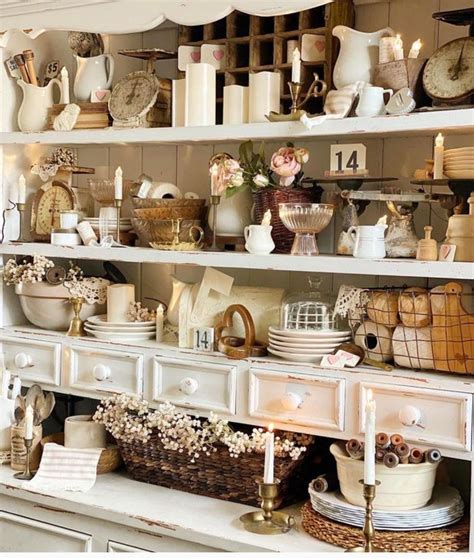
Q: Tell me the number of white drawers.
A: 5